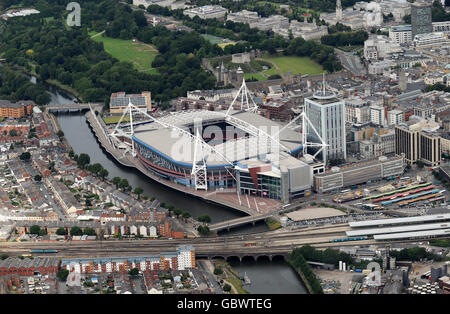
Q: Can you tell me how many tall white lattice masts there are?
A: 4